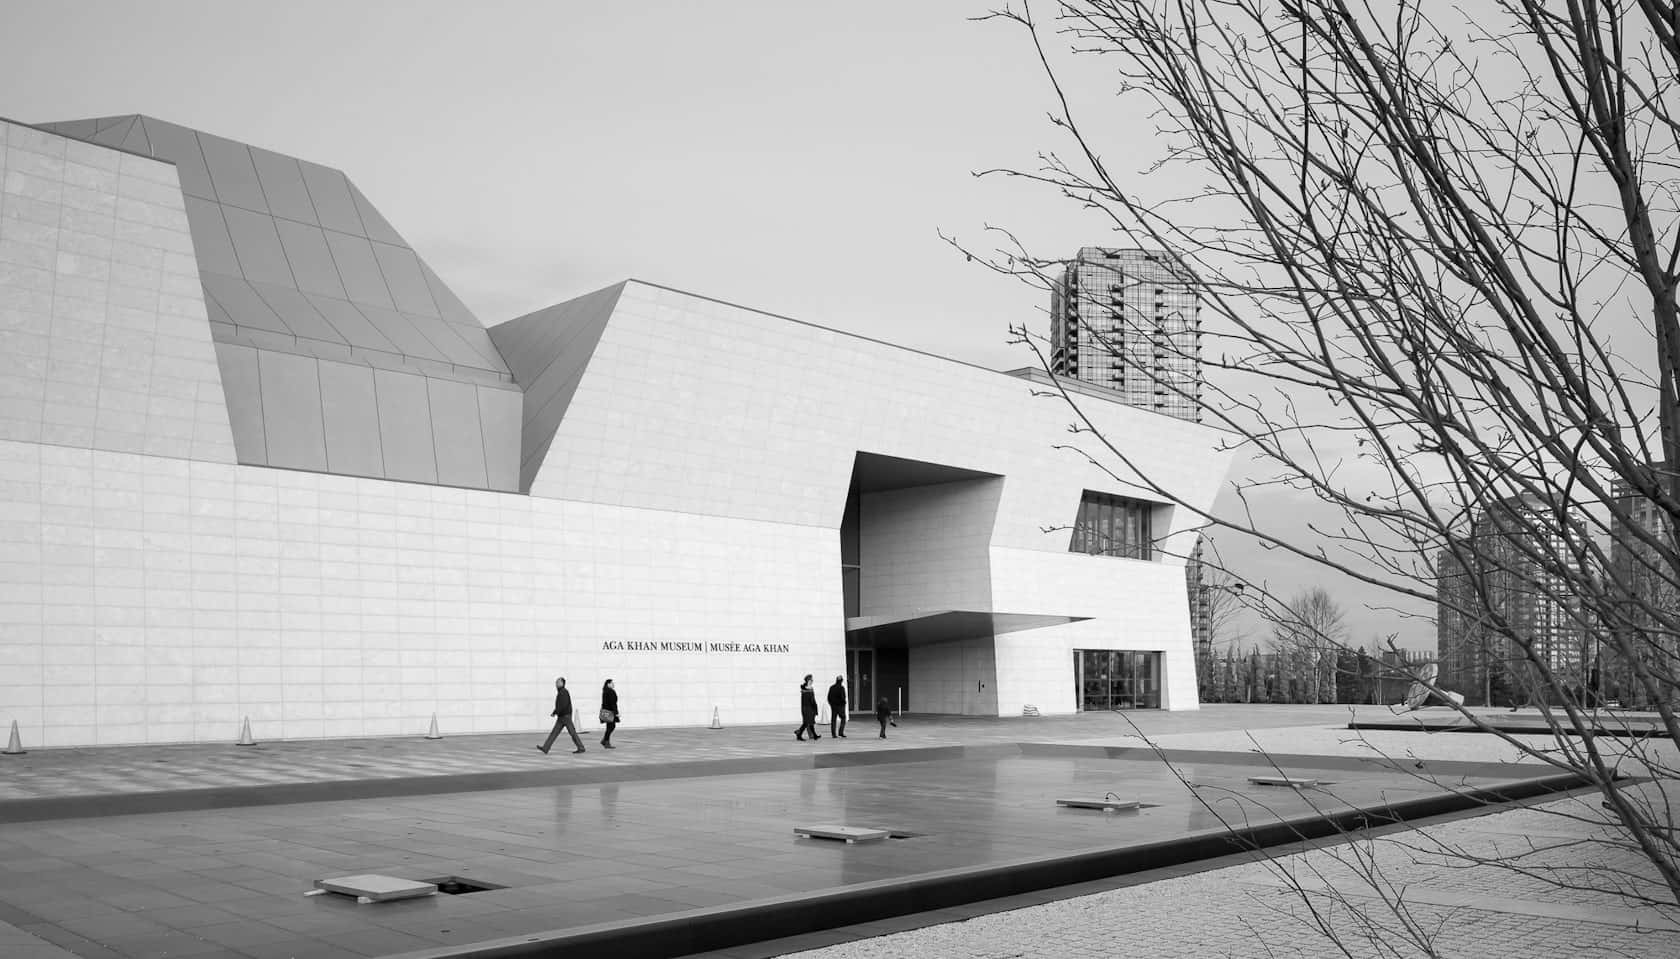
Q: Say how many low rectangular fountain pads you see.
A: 4